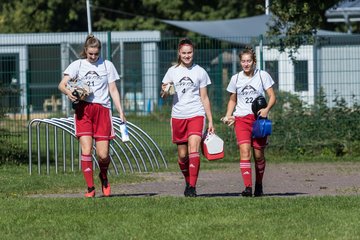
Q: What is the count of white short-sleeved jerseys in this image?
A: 3